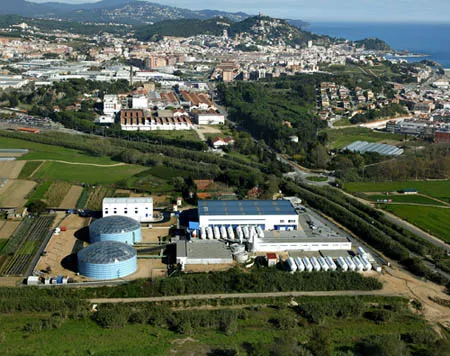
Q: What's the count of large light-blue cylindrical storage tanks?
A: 2